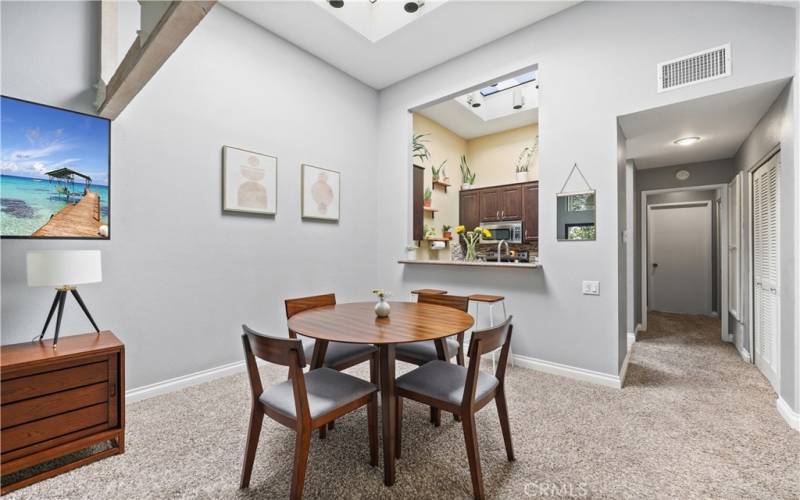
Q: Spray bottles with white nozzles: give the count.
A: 0